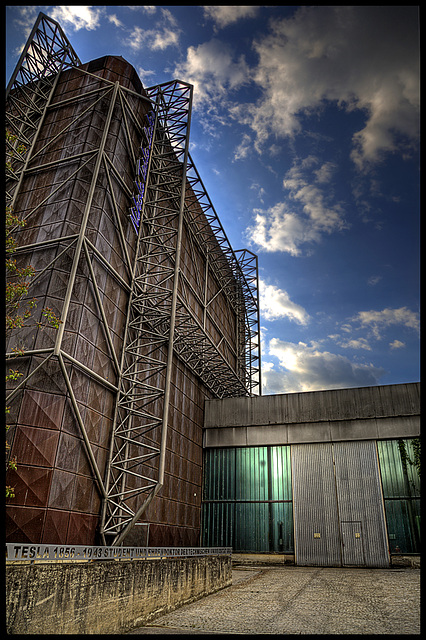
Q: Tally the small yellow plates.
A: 2